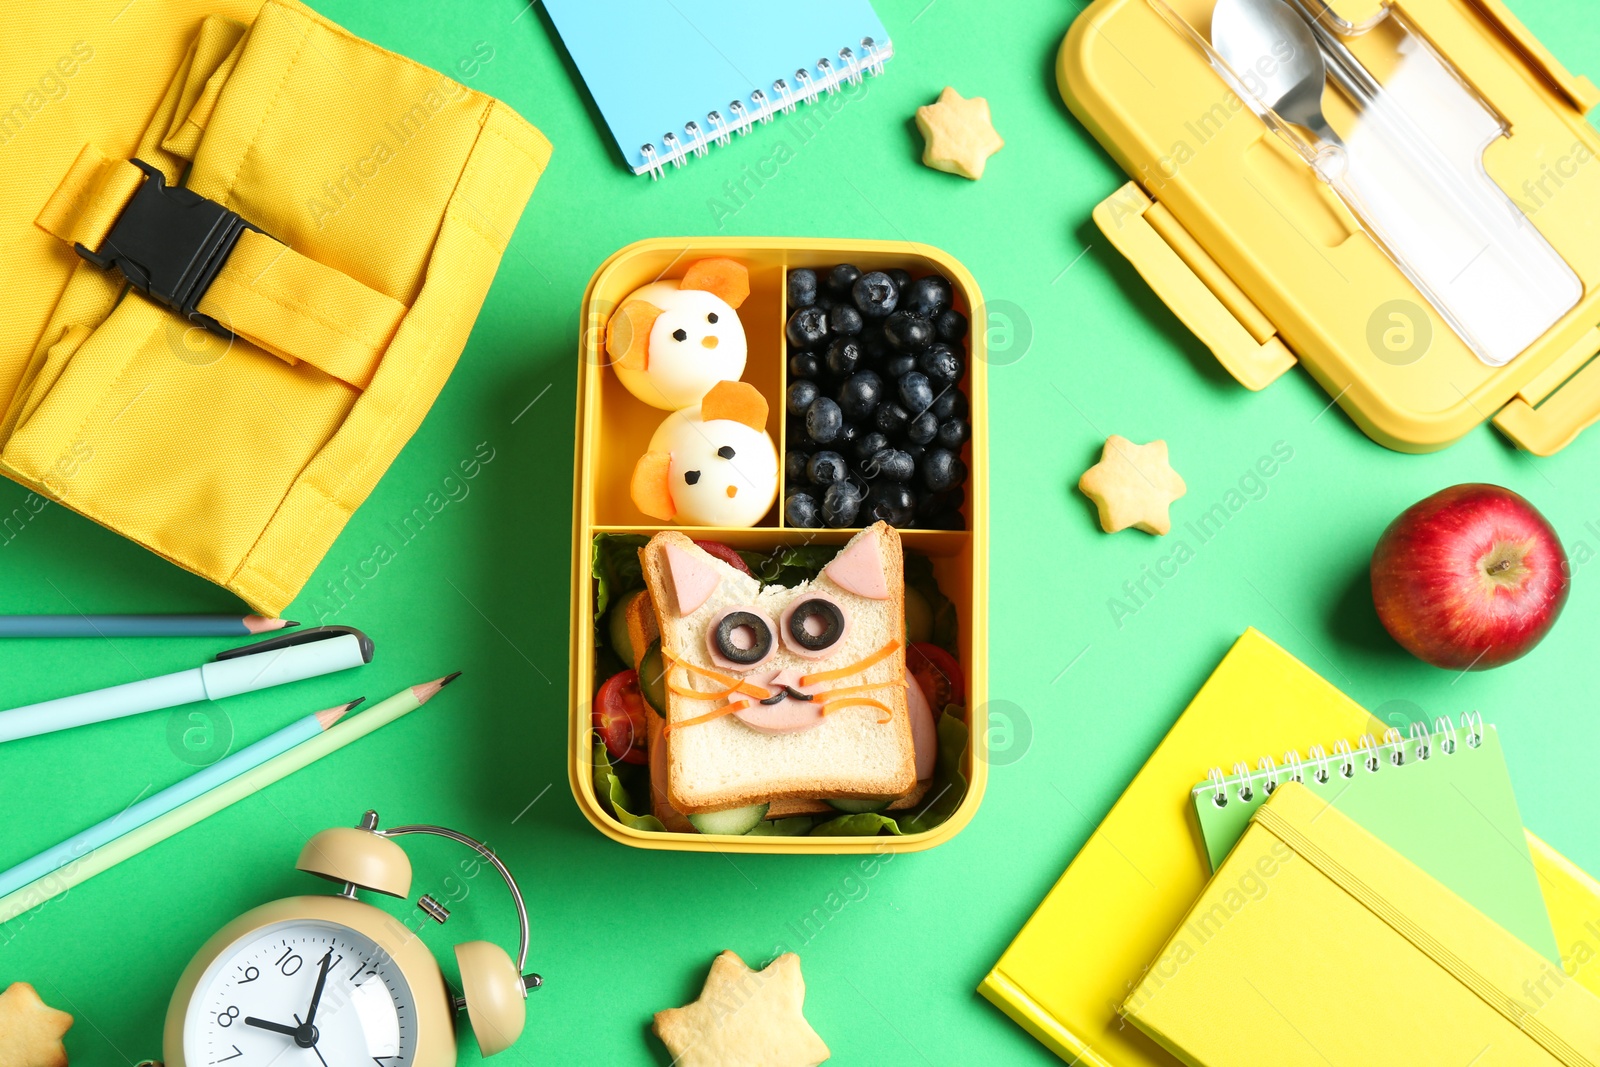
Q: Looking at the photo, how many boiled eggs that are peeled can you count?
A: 2